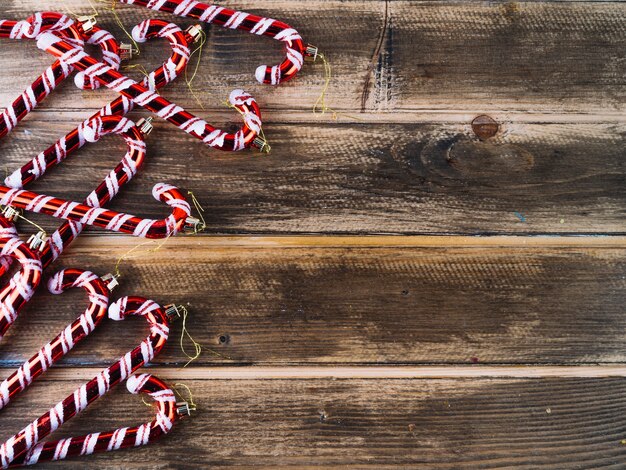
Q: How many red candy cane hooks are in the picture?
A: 12